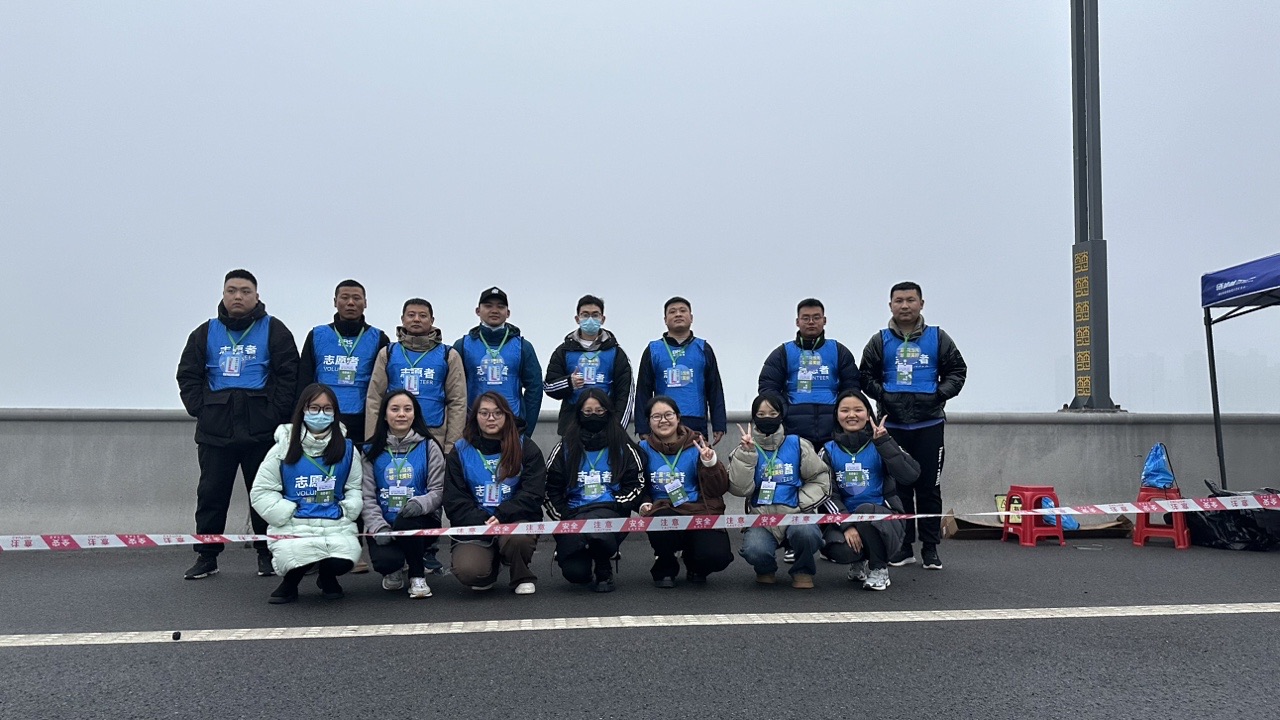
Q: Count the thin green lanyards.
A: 15